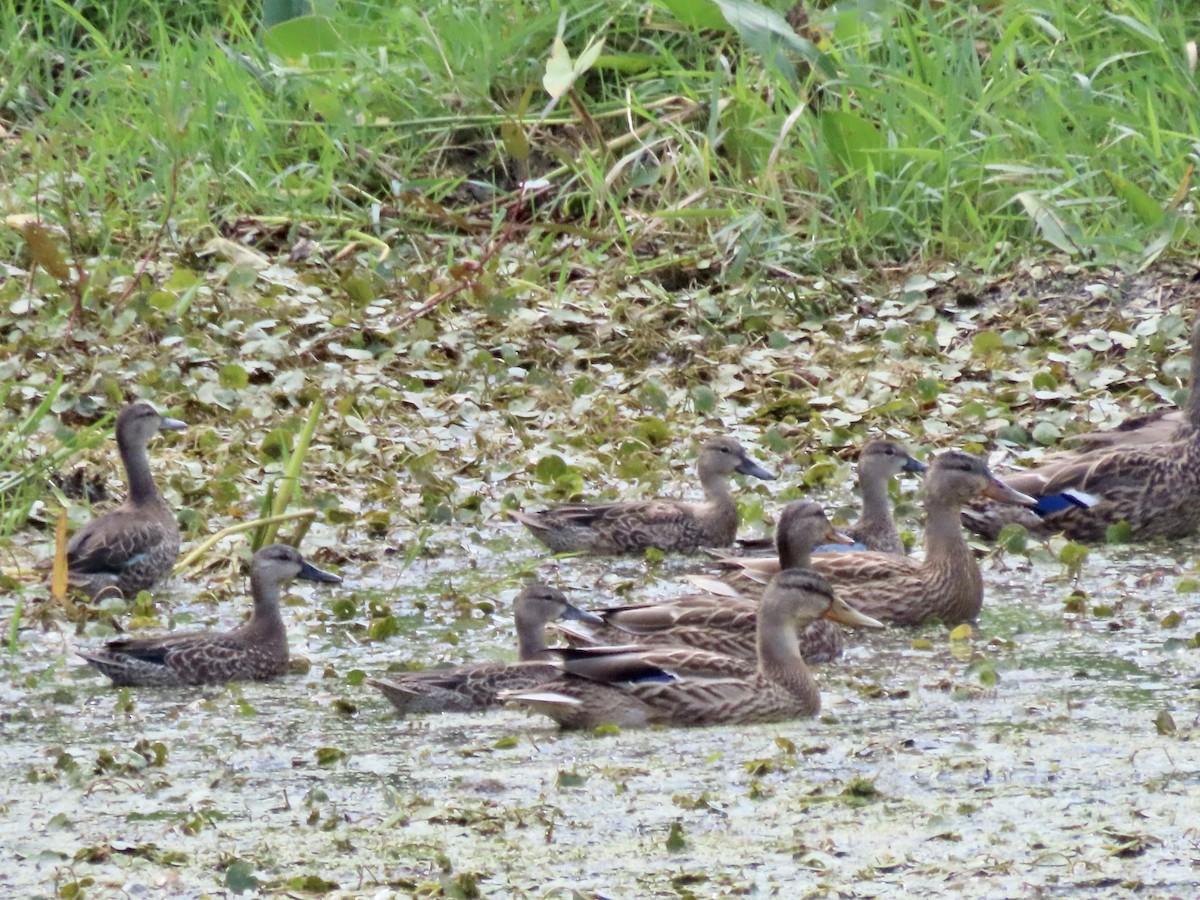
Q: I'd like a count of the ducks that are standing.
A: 1